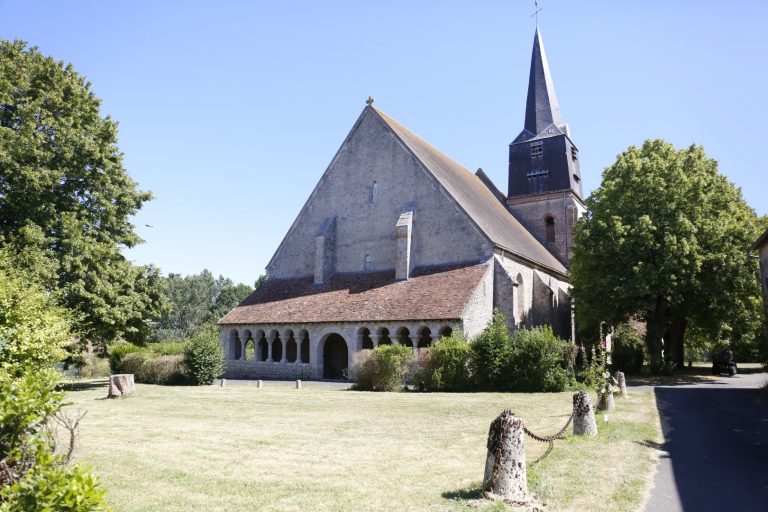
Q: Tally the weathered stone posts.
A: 4